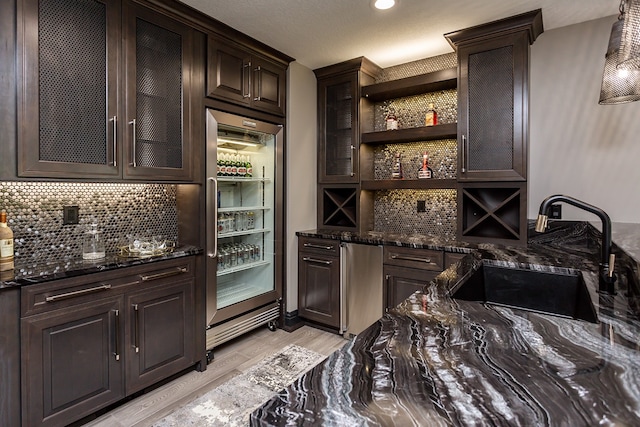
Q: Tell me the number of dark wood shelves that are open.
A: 3